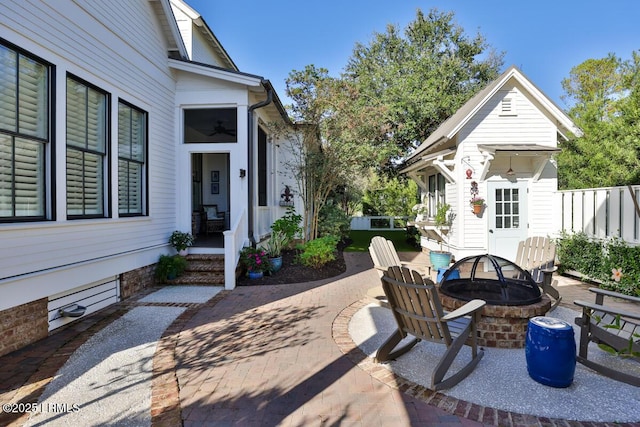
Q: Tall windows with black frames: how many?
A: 3